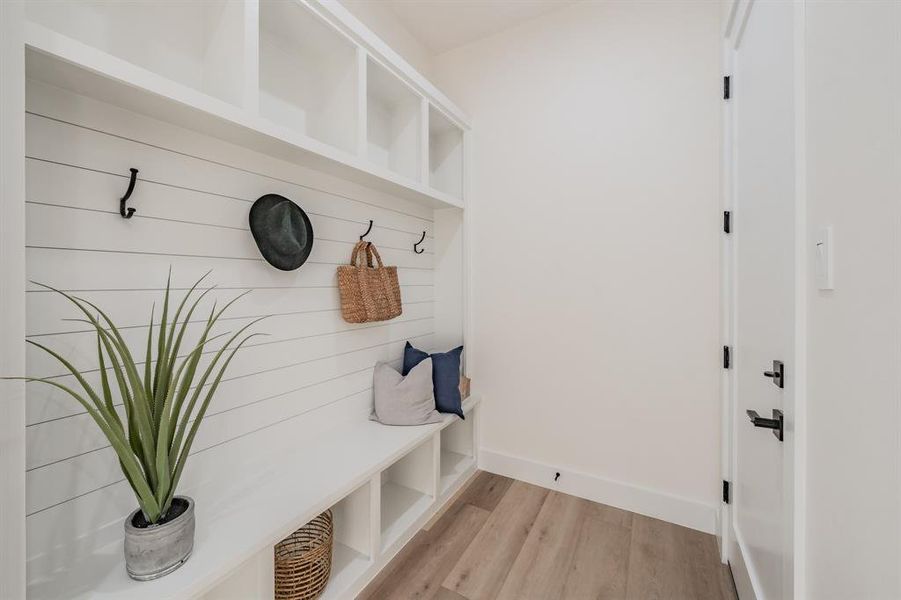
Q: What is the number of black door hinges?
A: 4